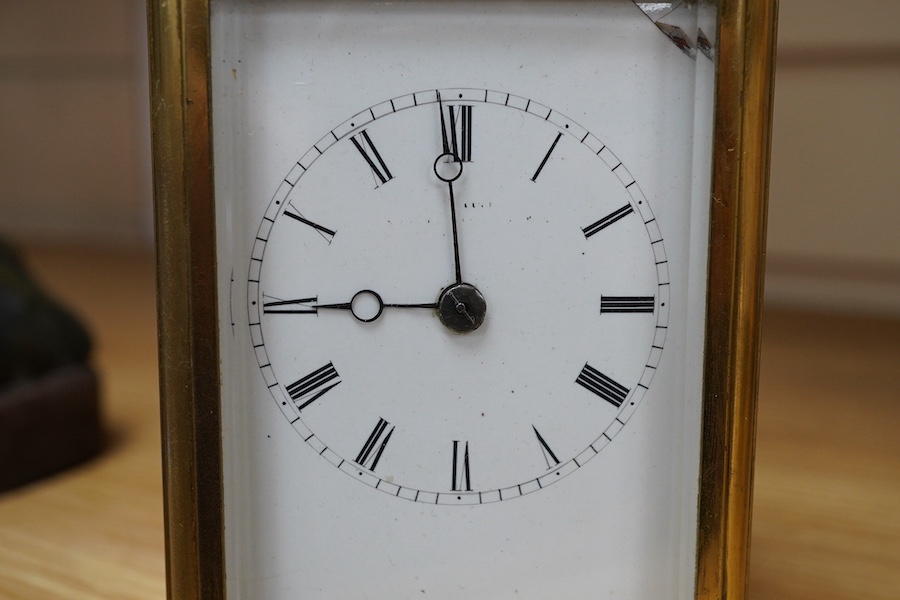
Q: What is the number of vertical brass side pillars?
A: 2